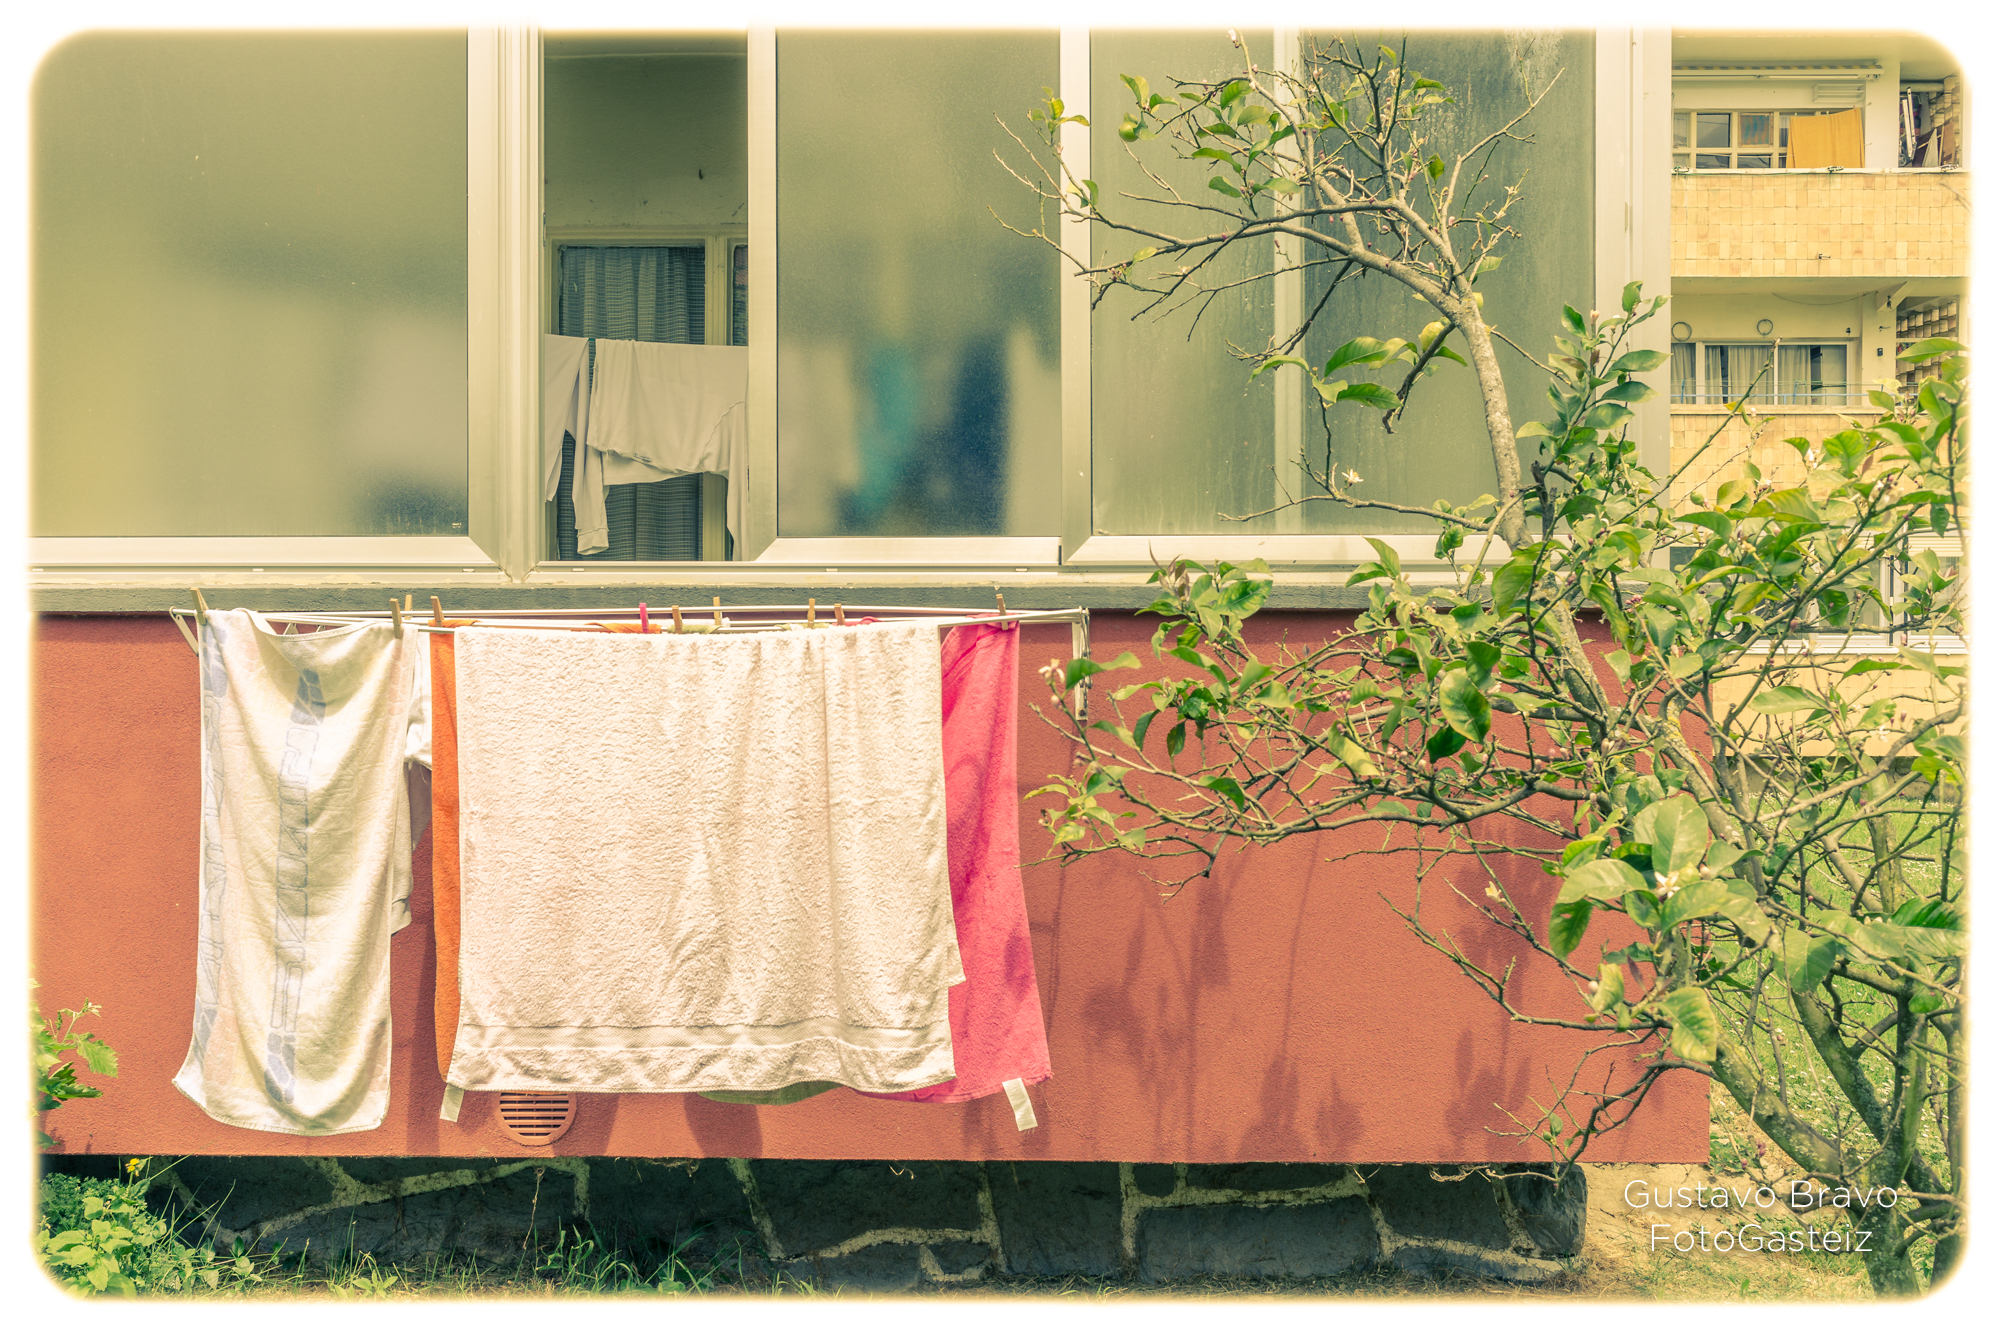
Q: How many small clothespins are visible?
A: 10